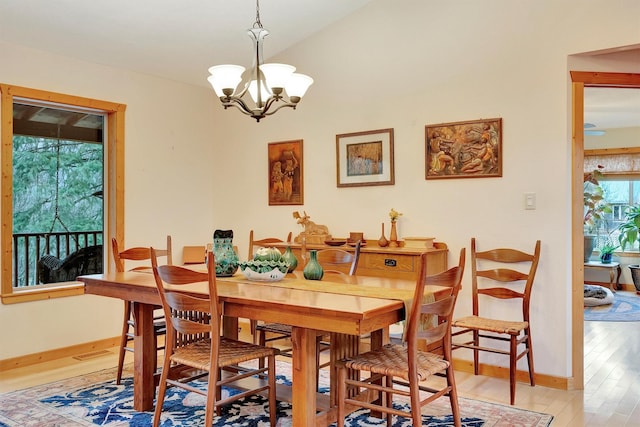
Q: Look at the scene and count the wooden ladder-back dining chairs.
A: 6